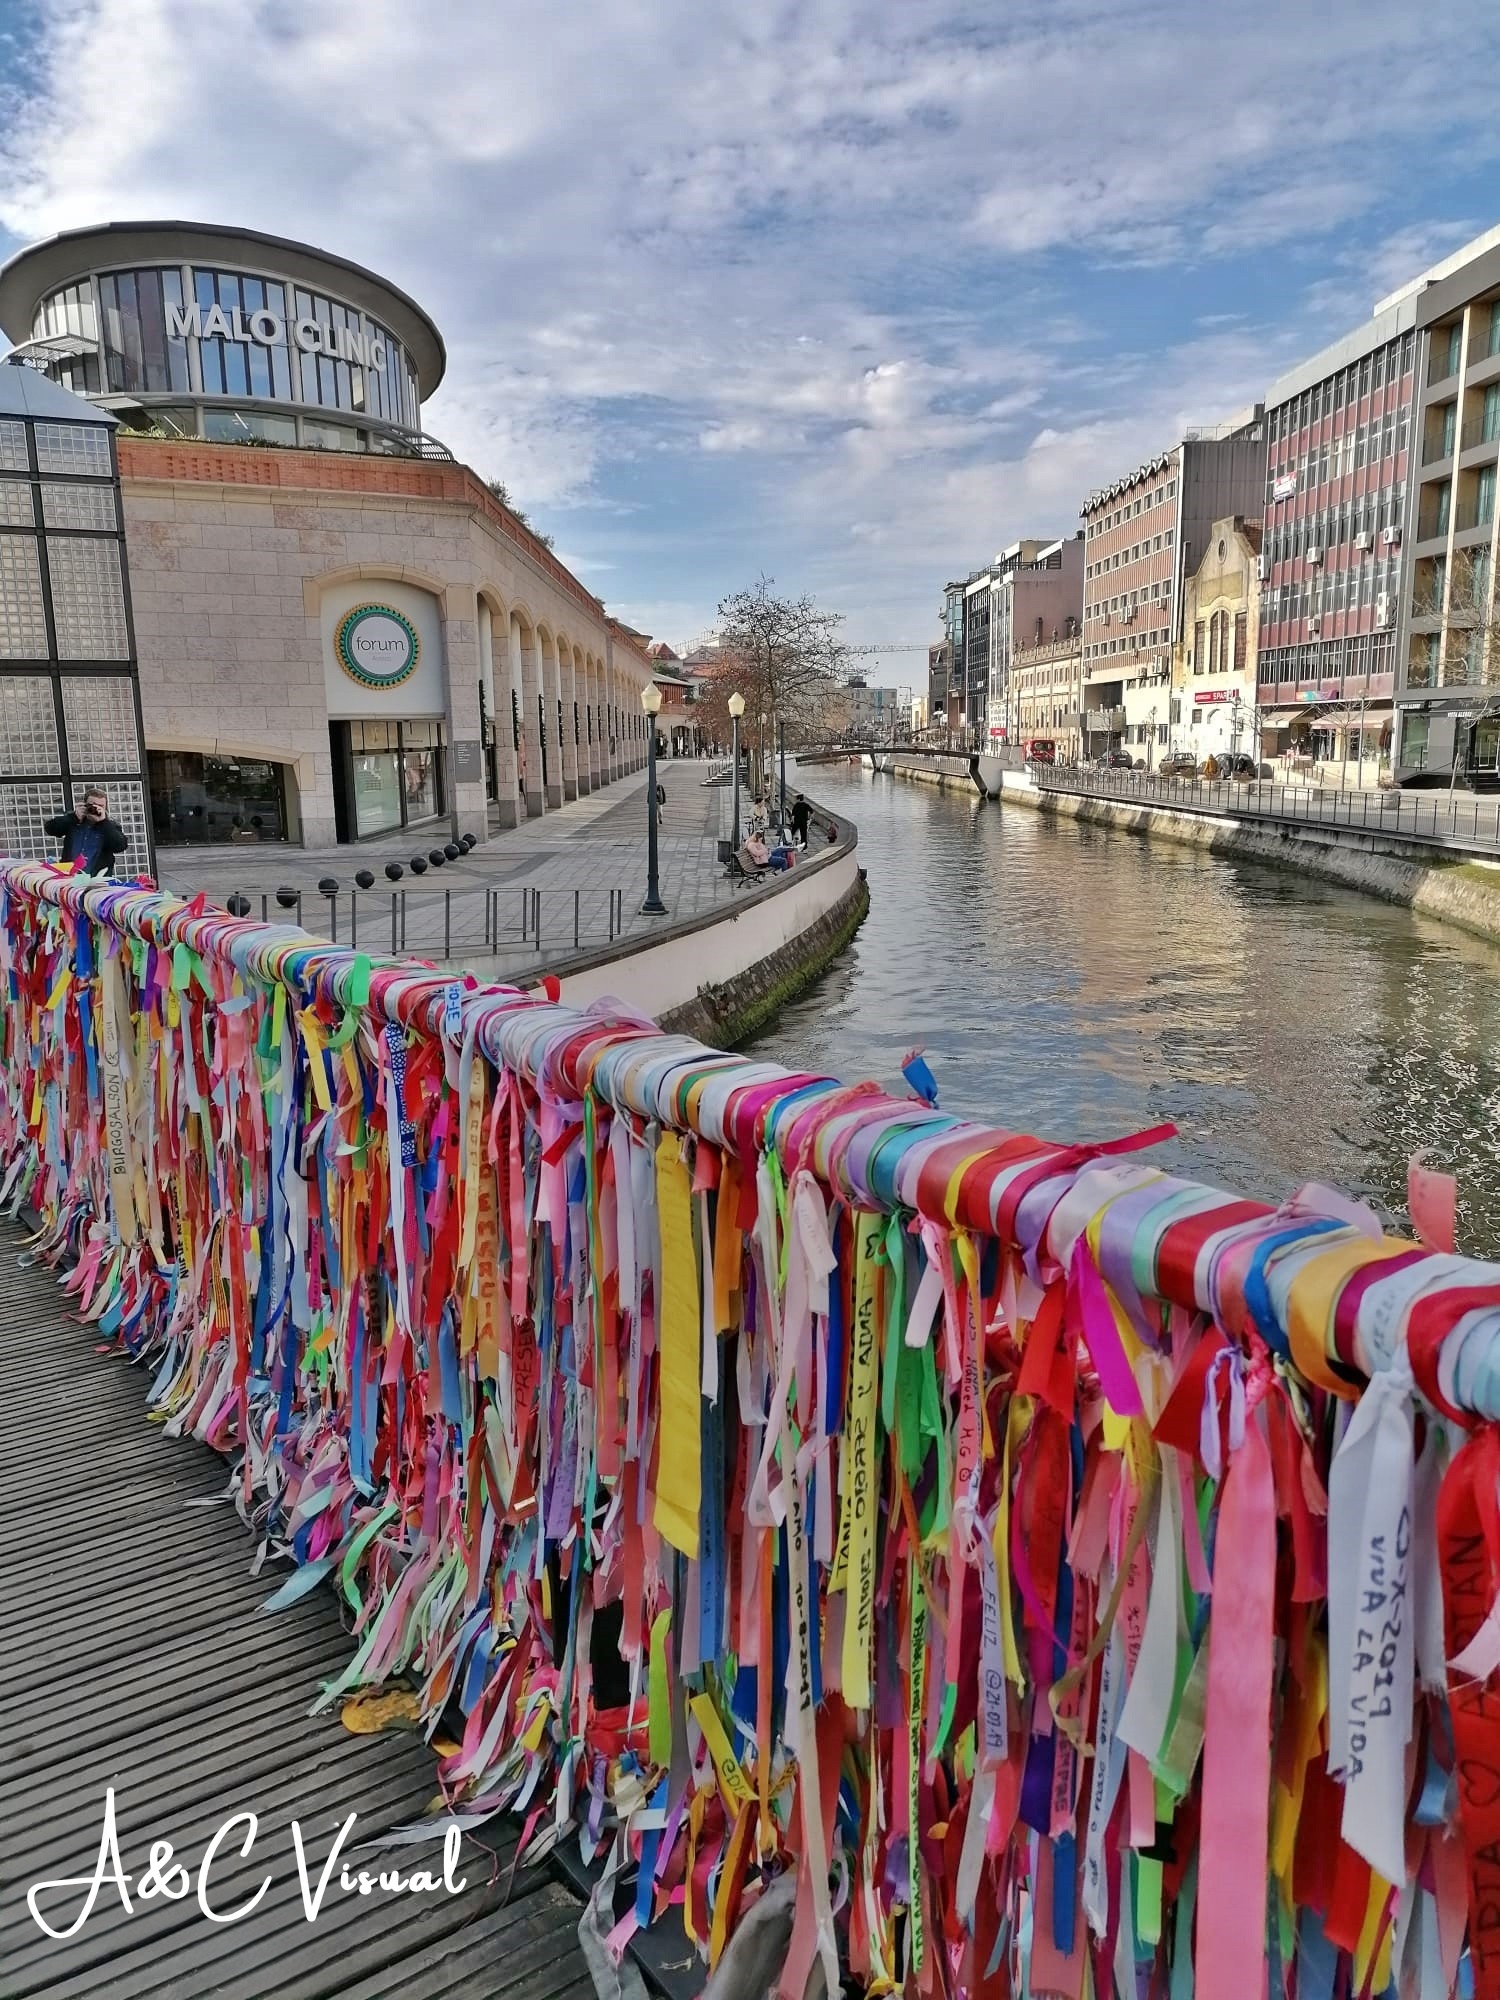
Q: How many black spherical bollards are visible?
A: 10